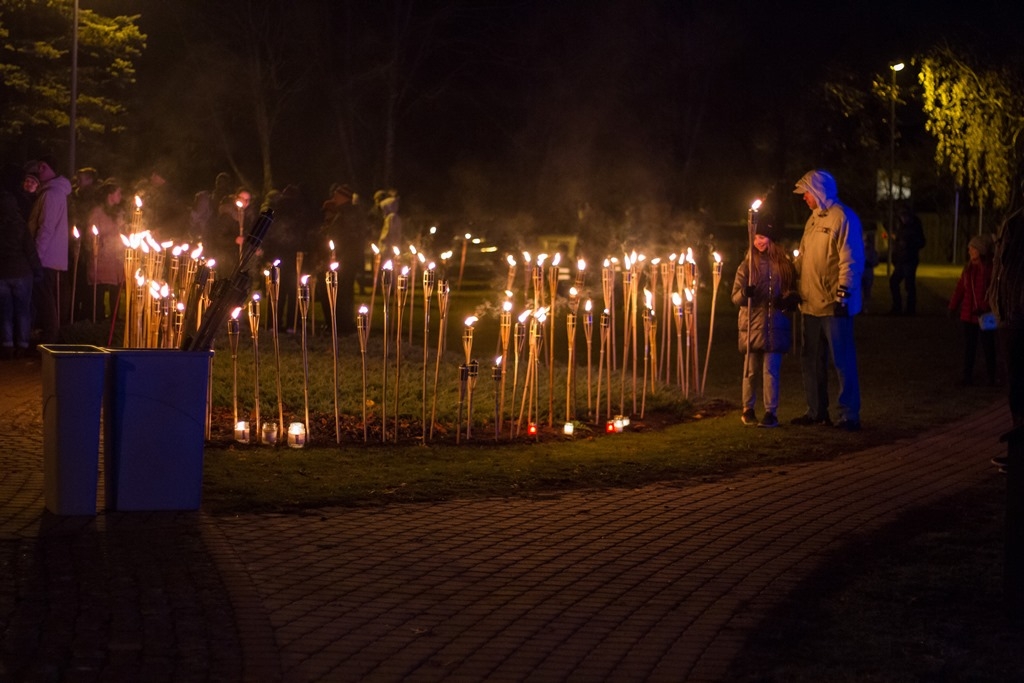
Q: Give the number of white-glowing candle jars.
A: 5